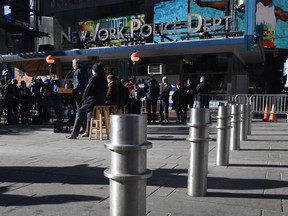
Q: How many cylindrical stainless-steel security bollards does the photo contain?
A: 6